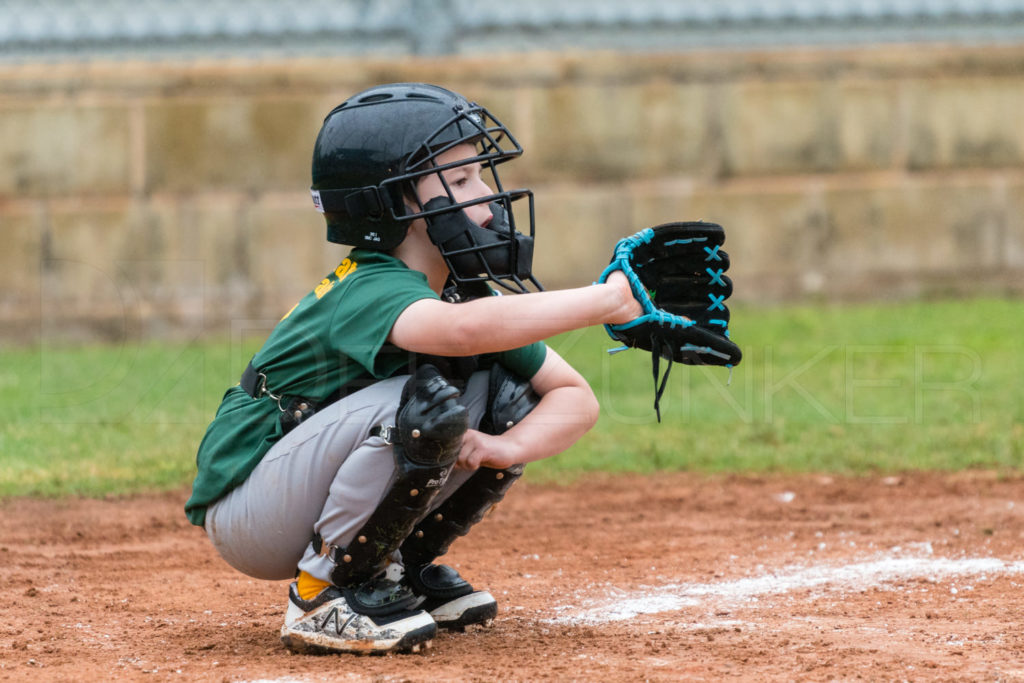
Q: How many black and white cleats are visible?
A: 2